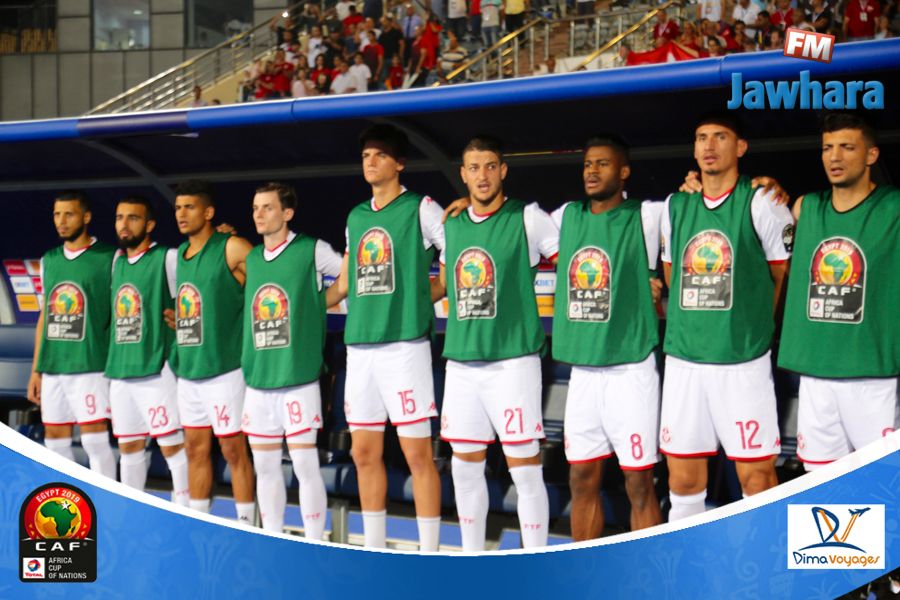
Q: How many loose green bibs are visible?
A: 9